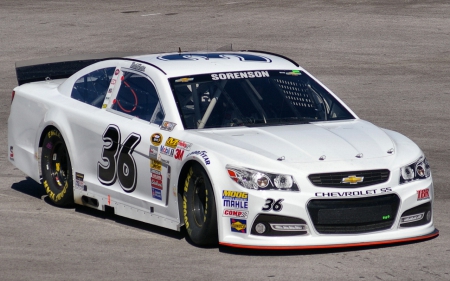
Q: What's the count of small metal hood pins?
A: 4